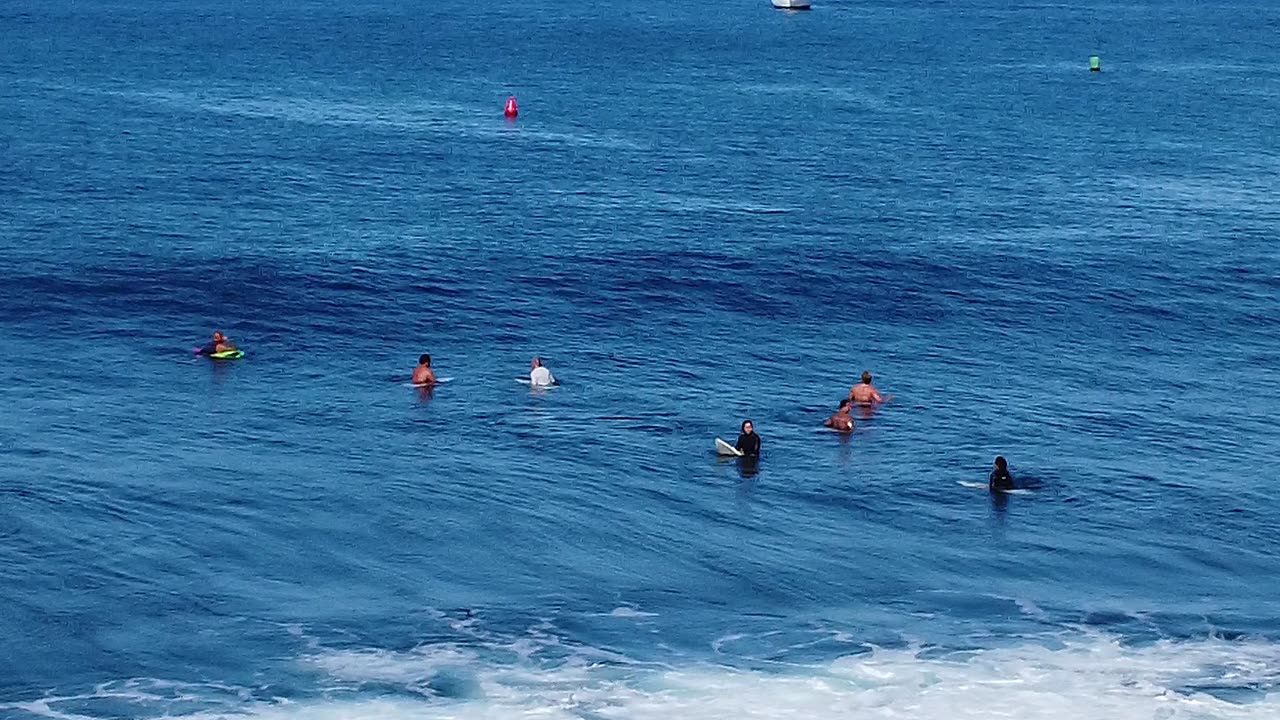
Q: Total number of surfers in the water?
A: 7